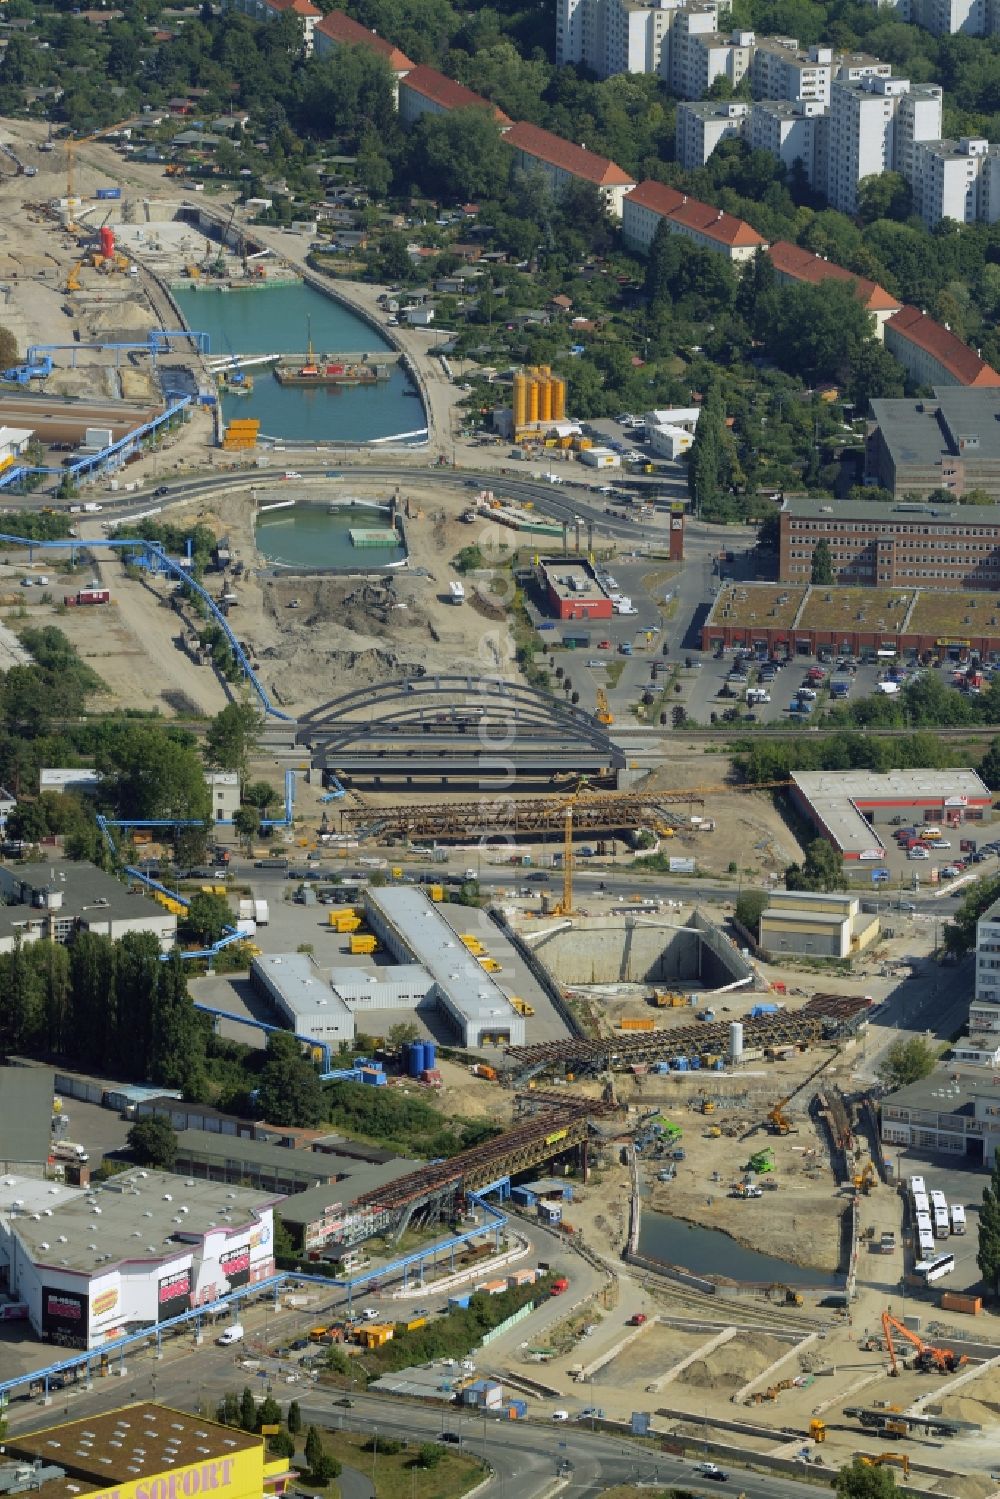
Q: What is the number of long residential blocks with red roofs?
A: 7